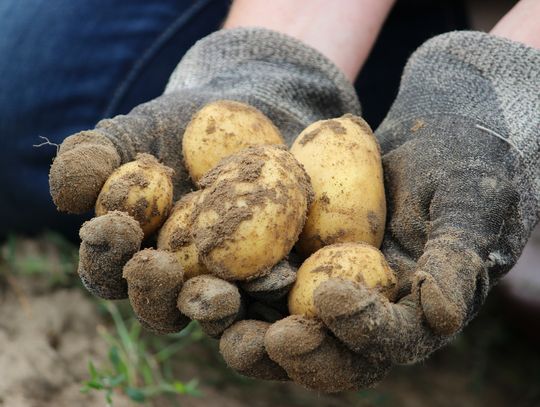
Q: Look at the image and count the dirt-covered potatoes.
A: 6